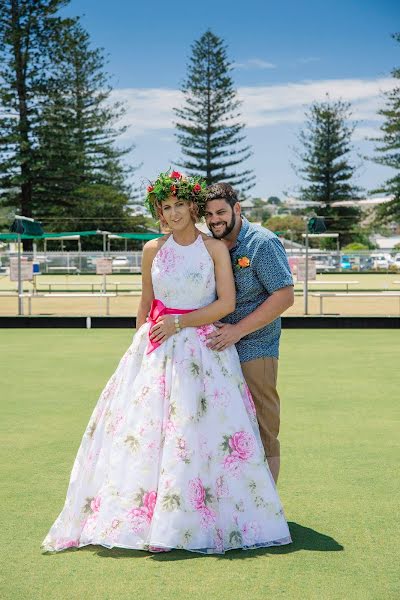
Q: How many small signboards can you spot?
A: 3